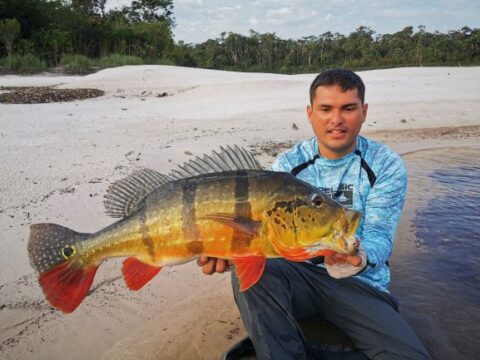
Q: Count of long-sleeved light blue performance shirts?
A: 1